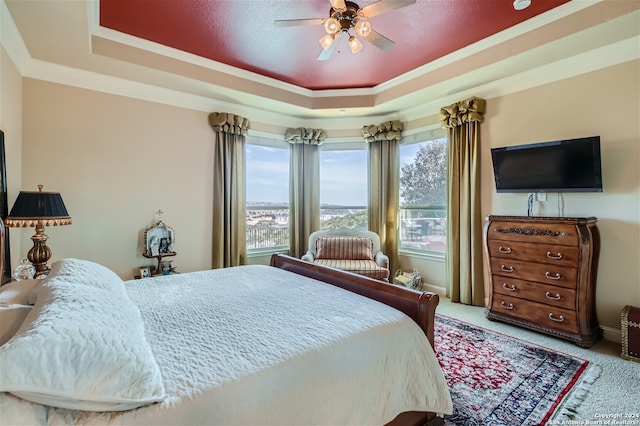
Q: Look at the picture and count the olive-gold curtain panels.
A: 4